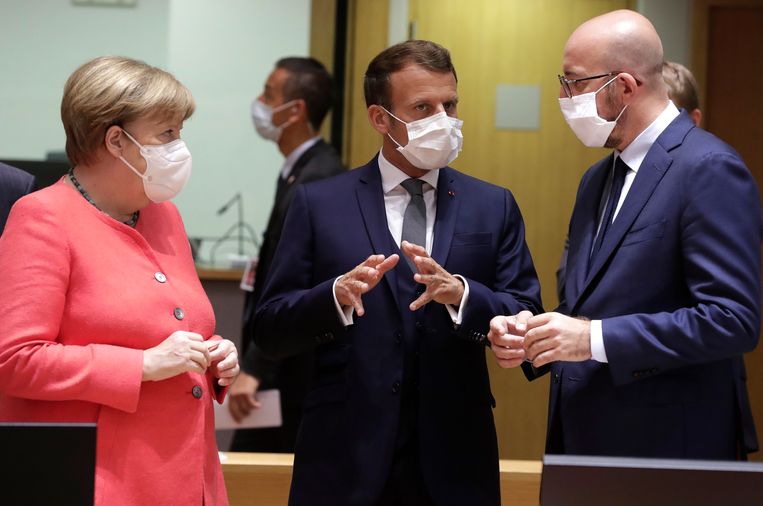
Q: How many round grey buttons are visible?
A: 3